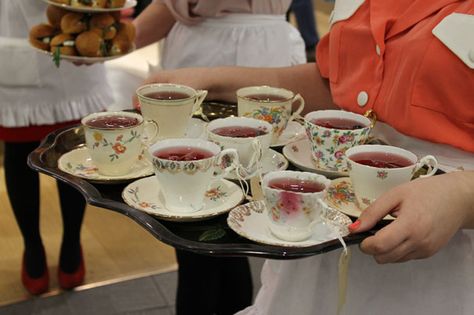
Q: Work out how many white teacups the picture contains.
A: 8